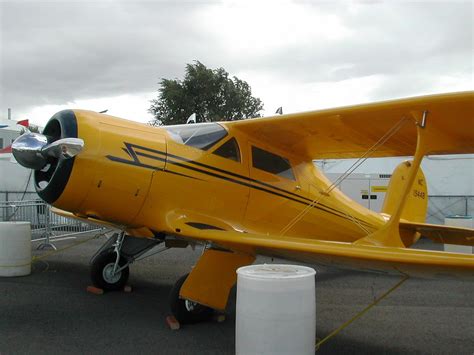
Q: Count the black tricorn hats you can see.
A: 0